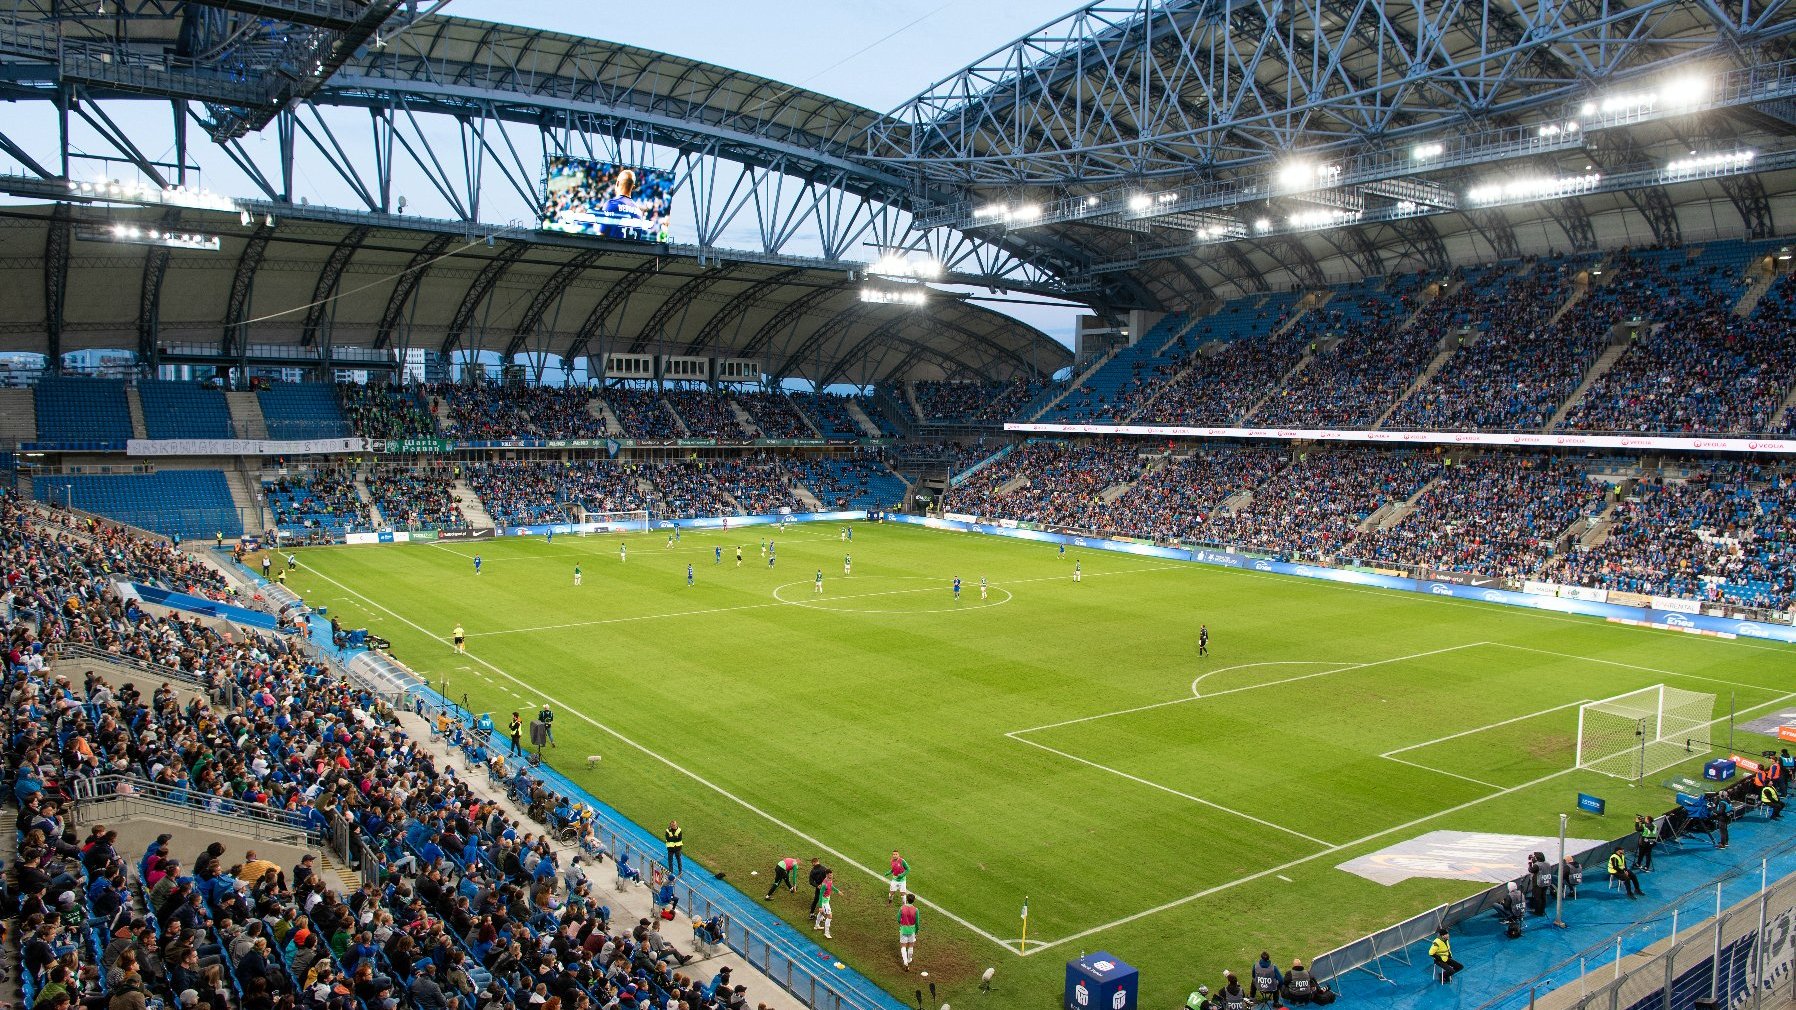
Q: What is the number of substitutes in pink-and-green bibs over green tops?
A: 4